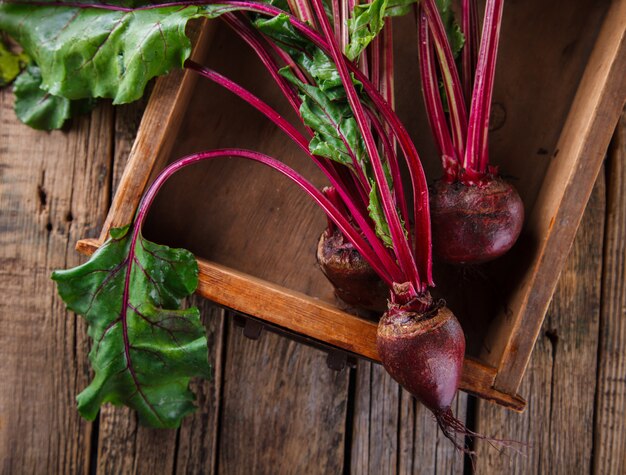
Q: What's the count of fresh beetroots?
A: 3